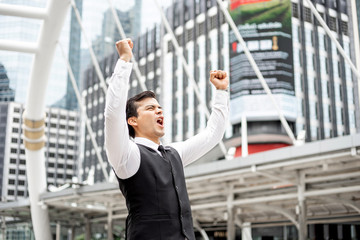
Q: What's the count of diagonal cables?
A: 6